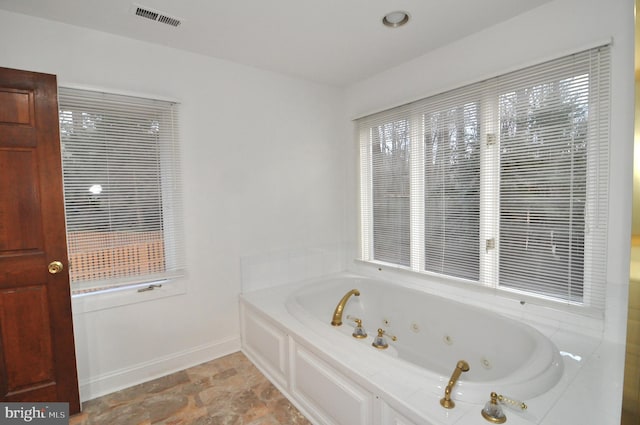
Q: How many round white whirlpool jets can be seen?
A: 4